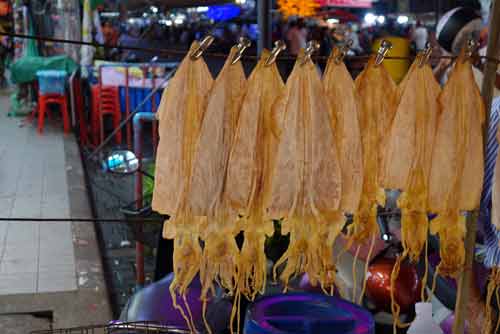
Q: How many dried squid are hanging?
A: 8